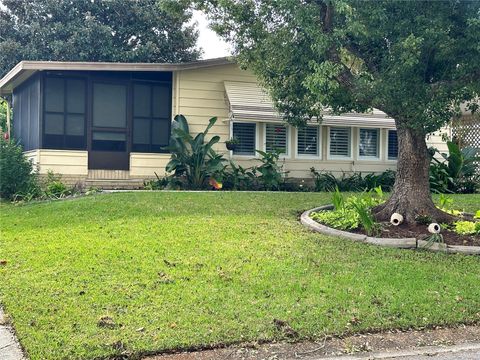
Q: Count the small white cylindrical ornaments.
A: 2